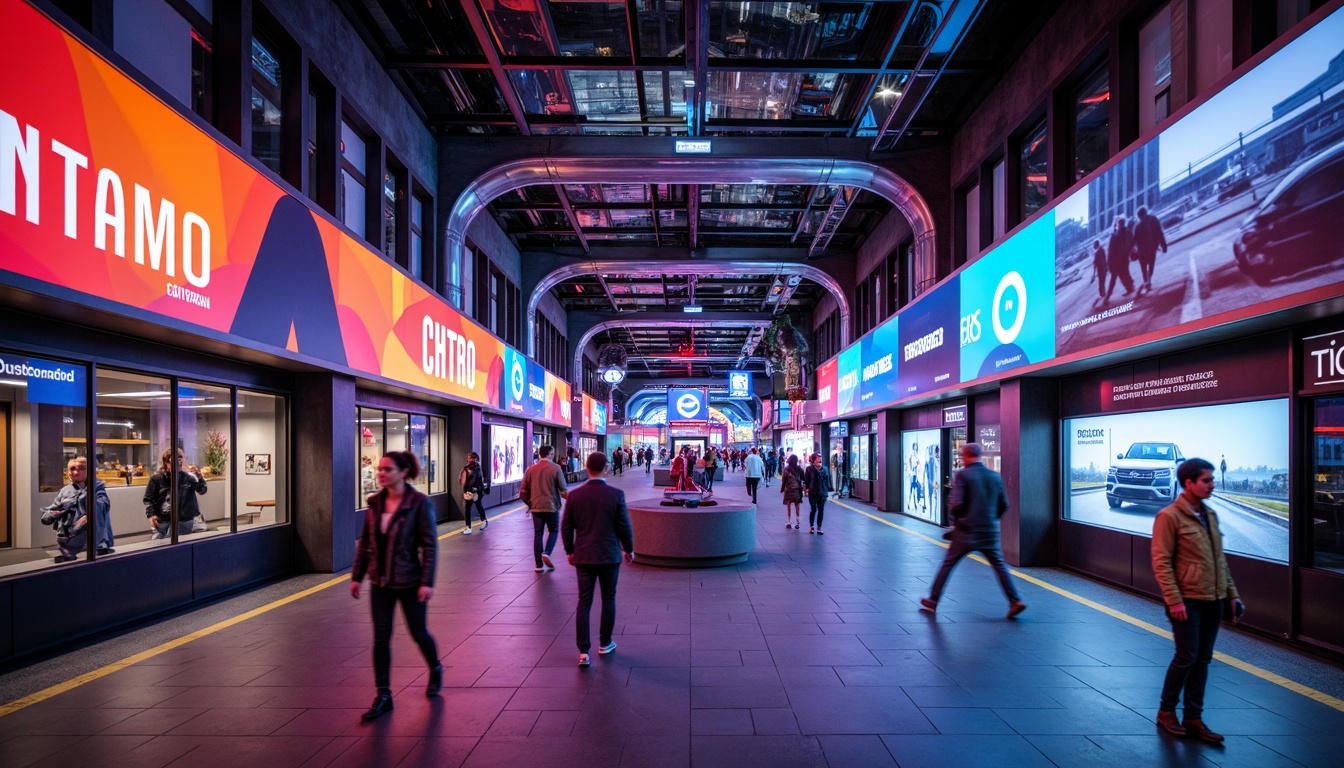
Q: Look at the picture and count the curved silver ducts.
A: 3